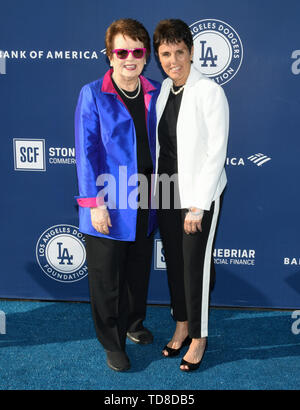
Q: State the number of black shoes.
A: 4